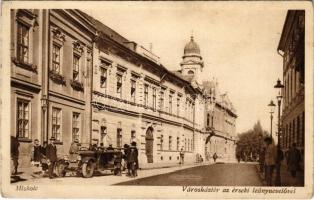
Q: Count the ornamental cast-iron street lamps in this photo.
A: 2